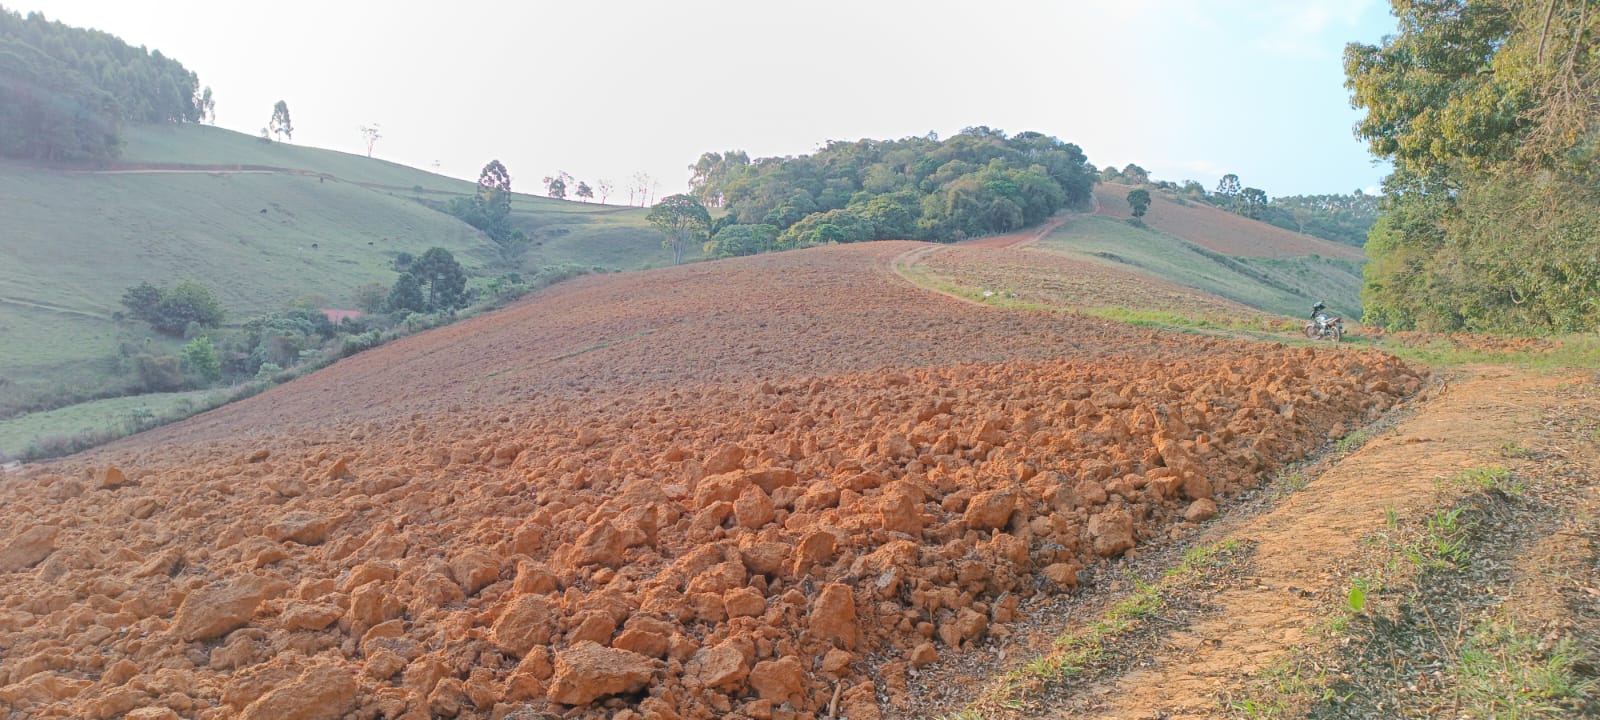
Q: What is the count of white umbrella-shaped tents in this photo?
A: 0